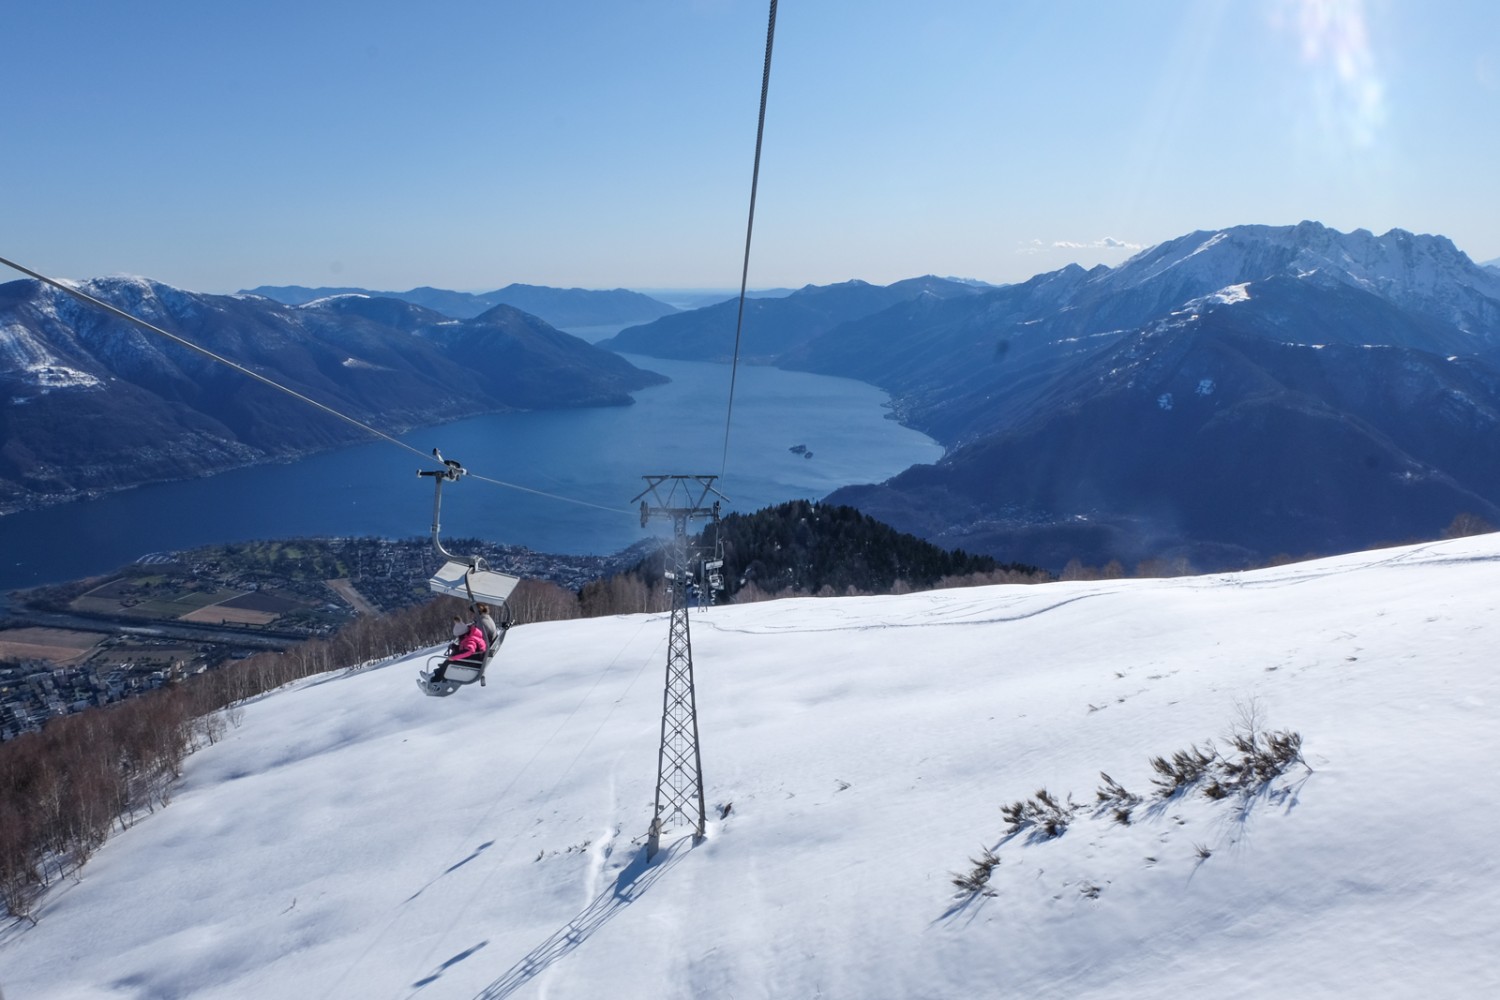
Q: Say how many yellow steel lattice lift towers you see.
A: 0